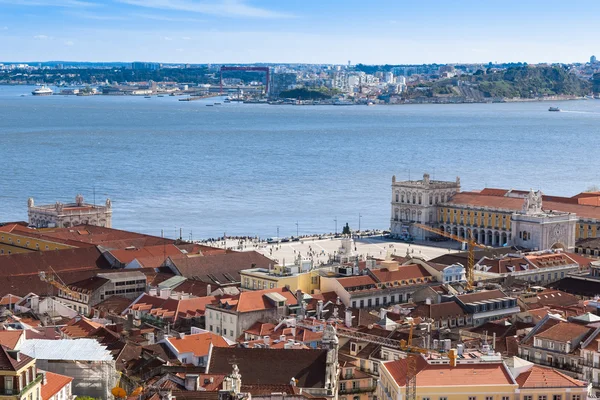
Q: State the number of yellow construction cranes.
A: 3